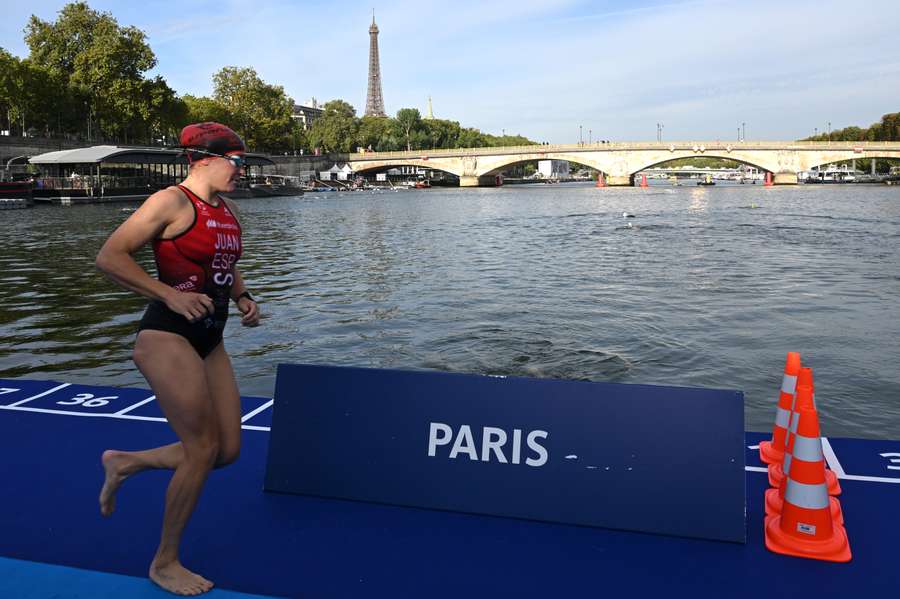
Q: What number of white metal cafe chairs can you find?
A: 0